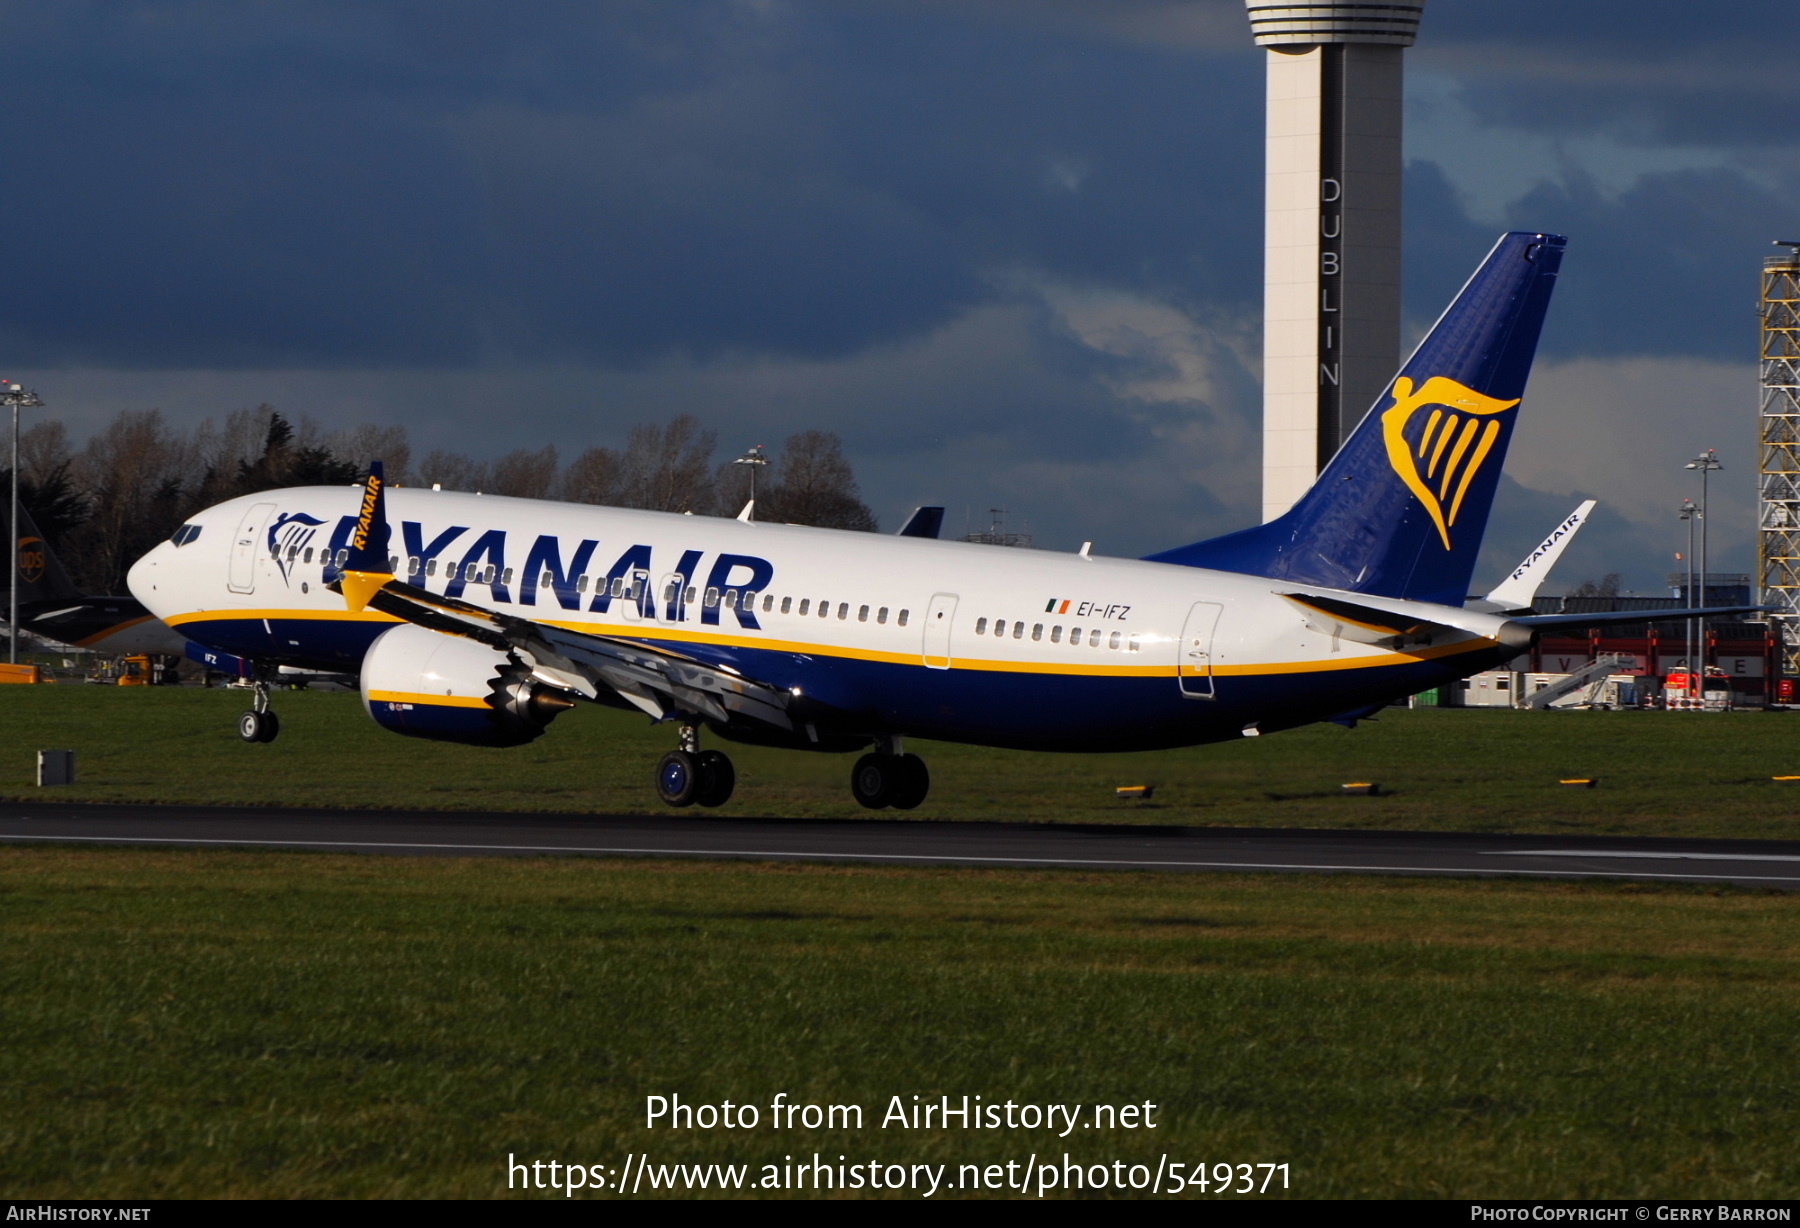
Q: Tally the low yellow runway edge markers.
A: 4